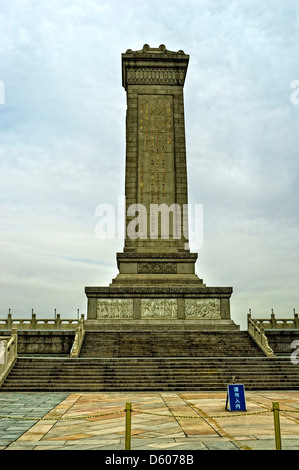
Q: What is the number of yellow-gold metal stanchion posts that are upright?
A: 2